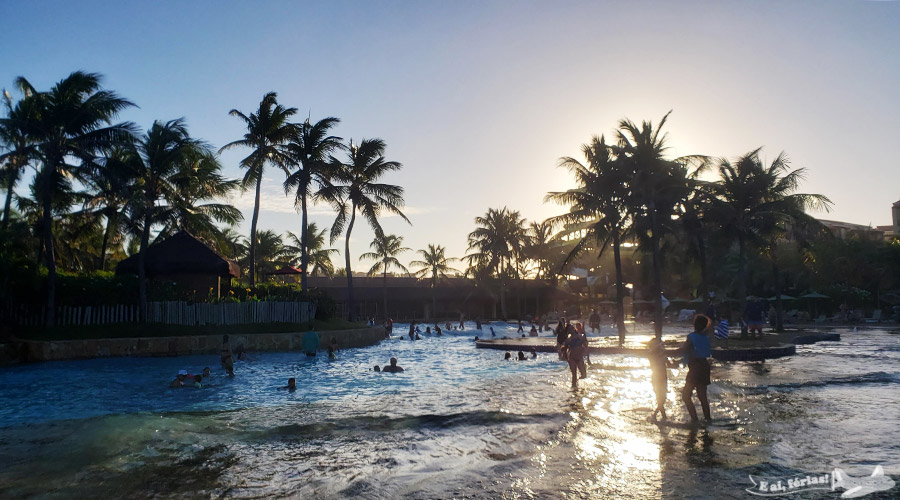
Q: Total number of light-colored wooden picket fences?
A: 1